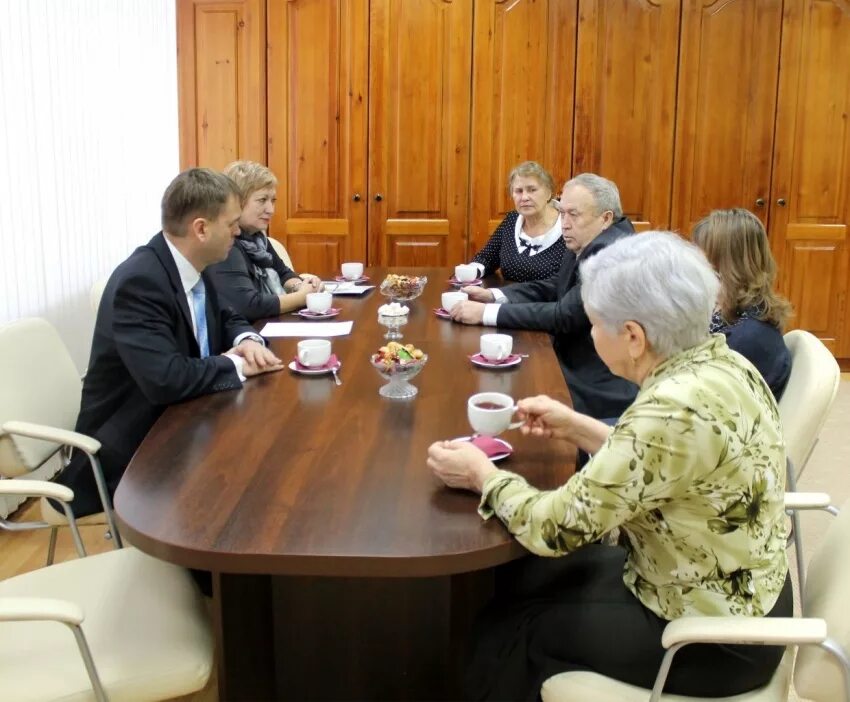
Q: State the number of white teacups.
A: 7